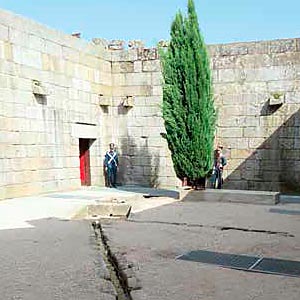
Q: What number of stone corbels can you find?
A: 4